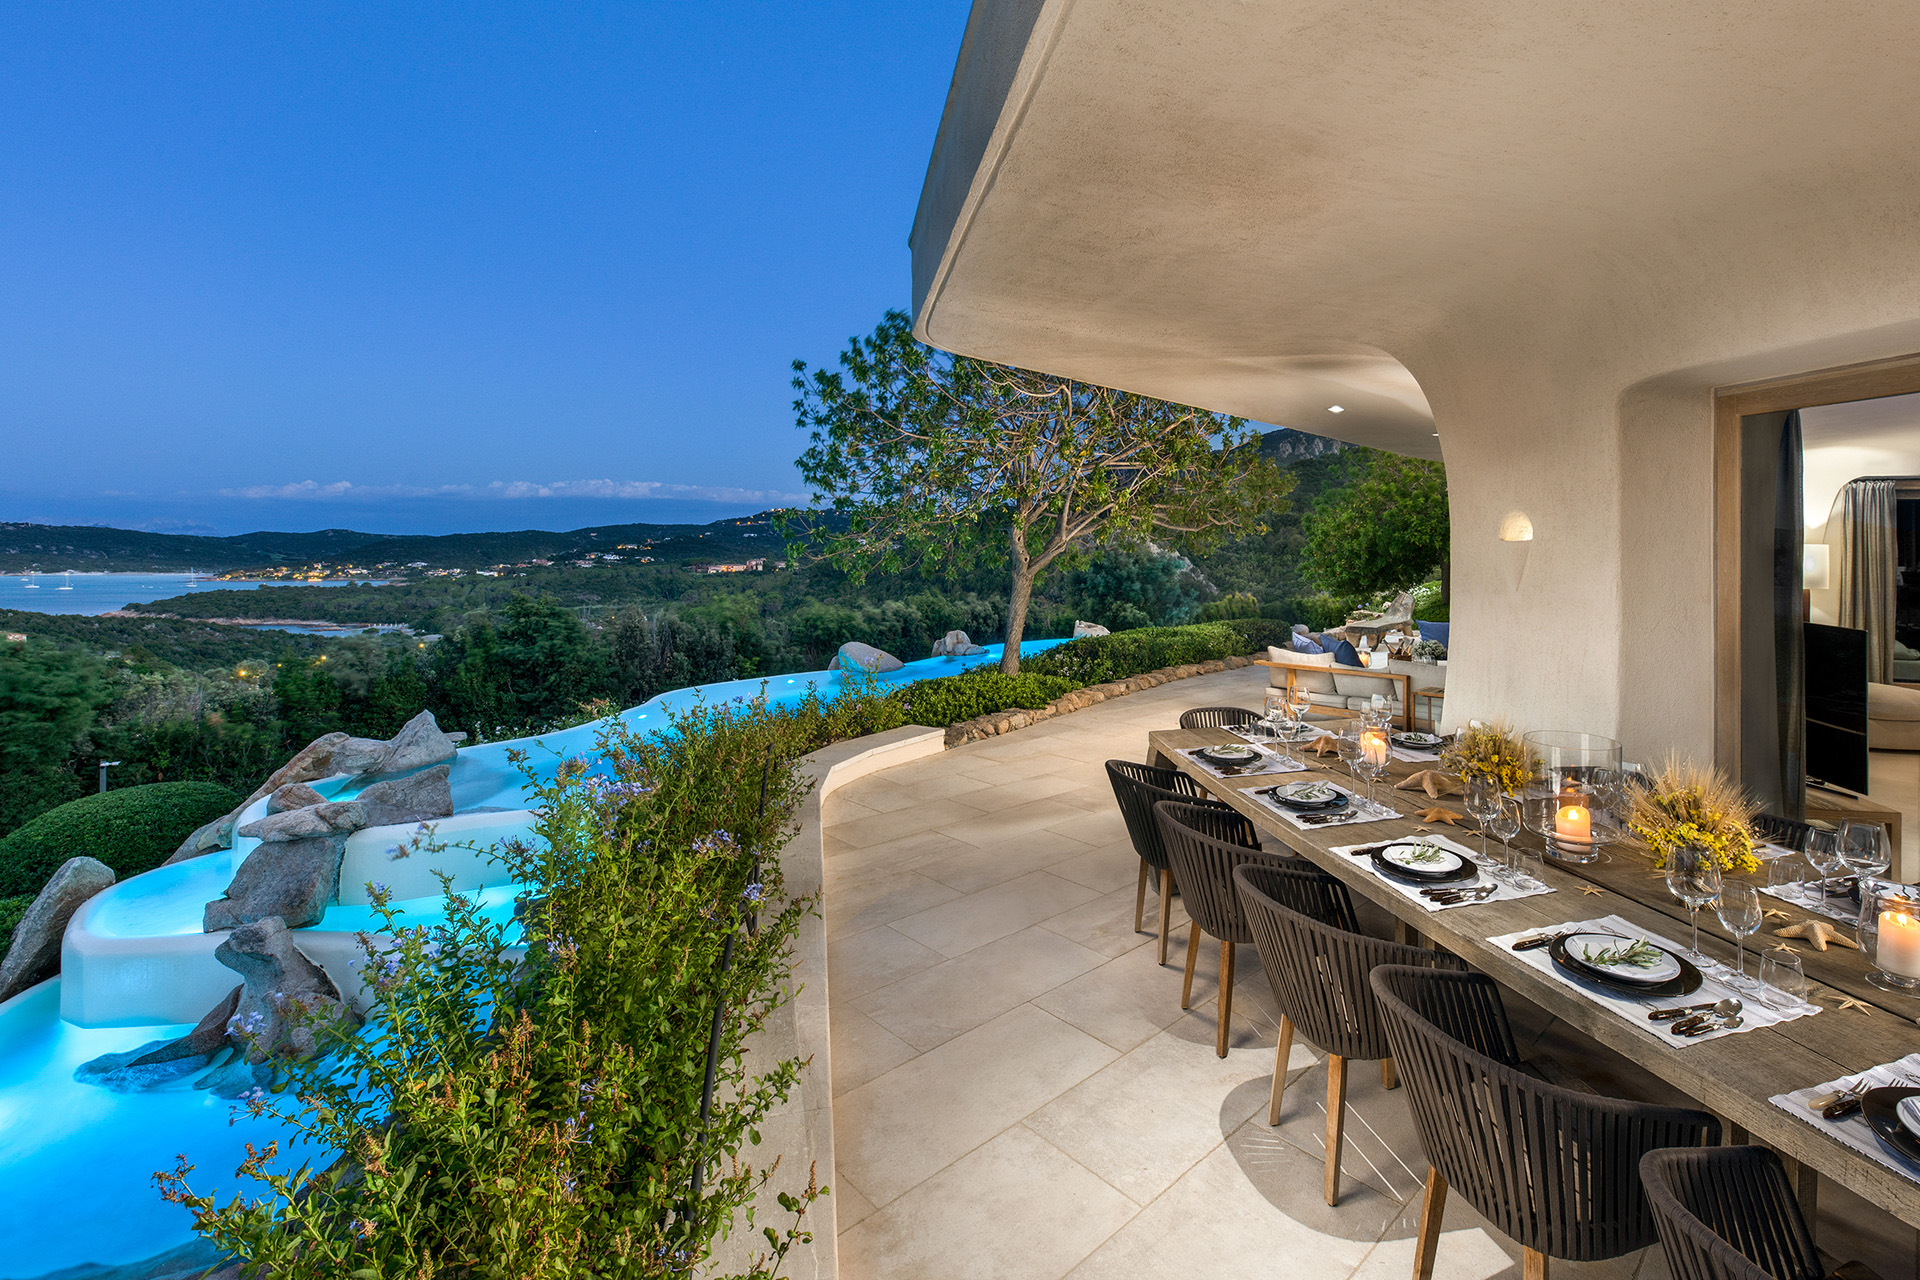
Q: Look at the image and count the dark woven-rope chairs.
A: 8